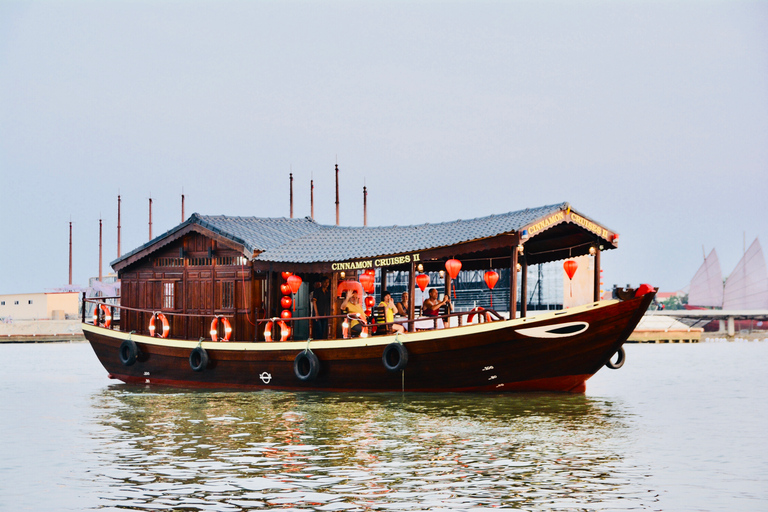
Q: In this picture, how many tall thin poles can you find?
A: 9